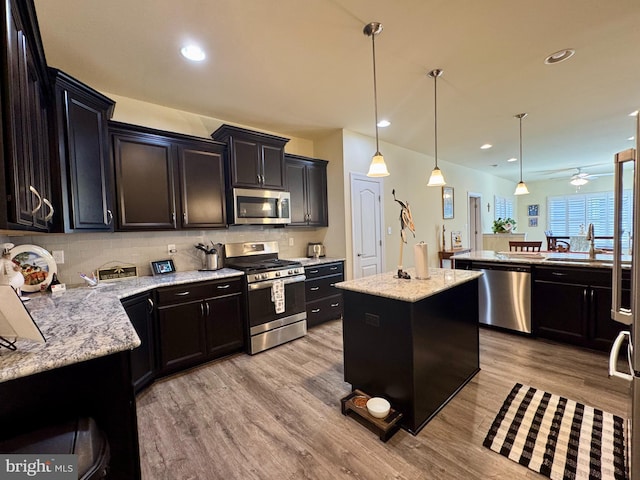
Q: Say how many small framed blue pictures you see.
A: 2